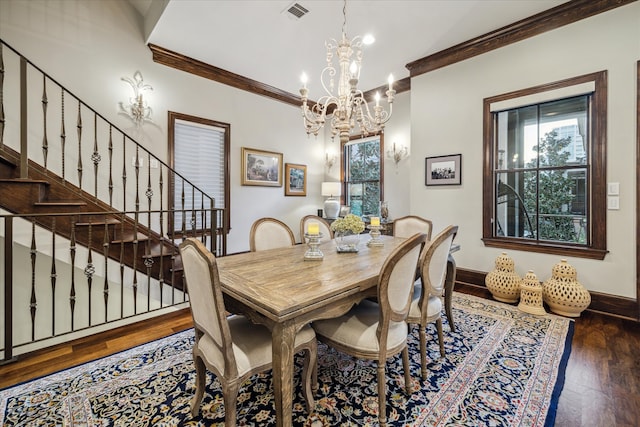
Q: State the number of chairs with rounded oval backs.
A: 4